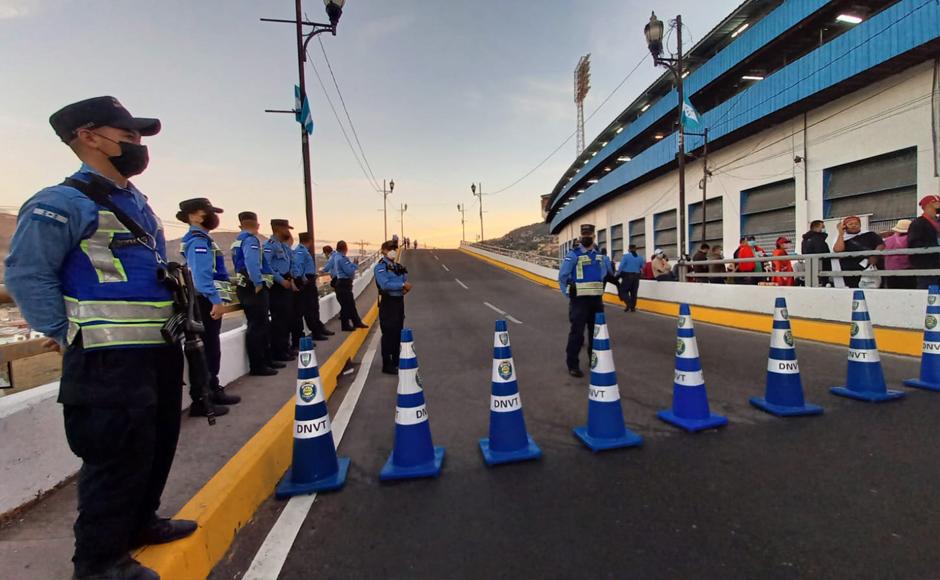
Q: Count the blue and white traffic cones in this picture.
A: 8